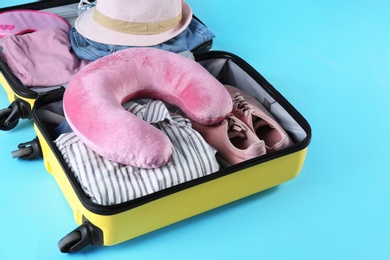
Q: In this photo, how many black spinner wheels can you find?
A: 3